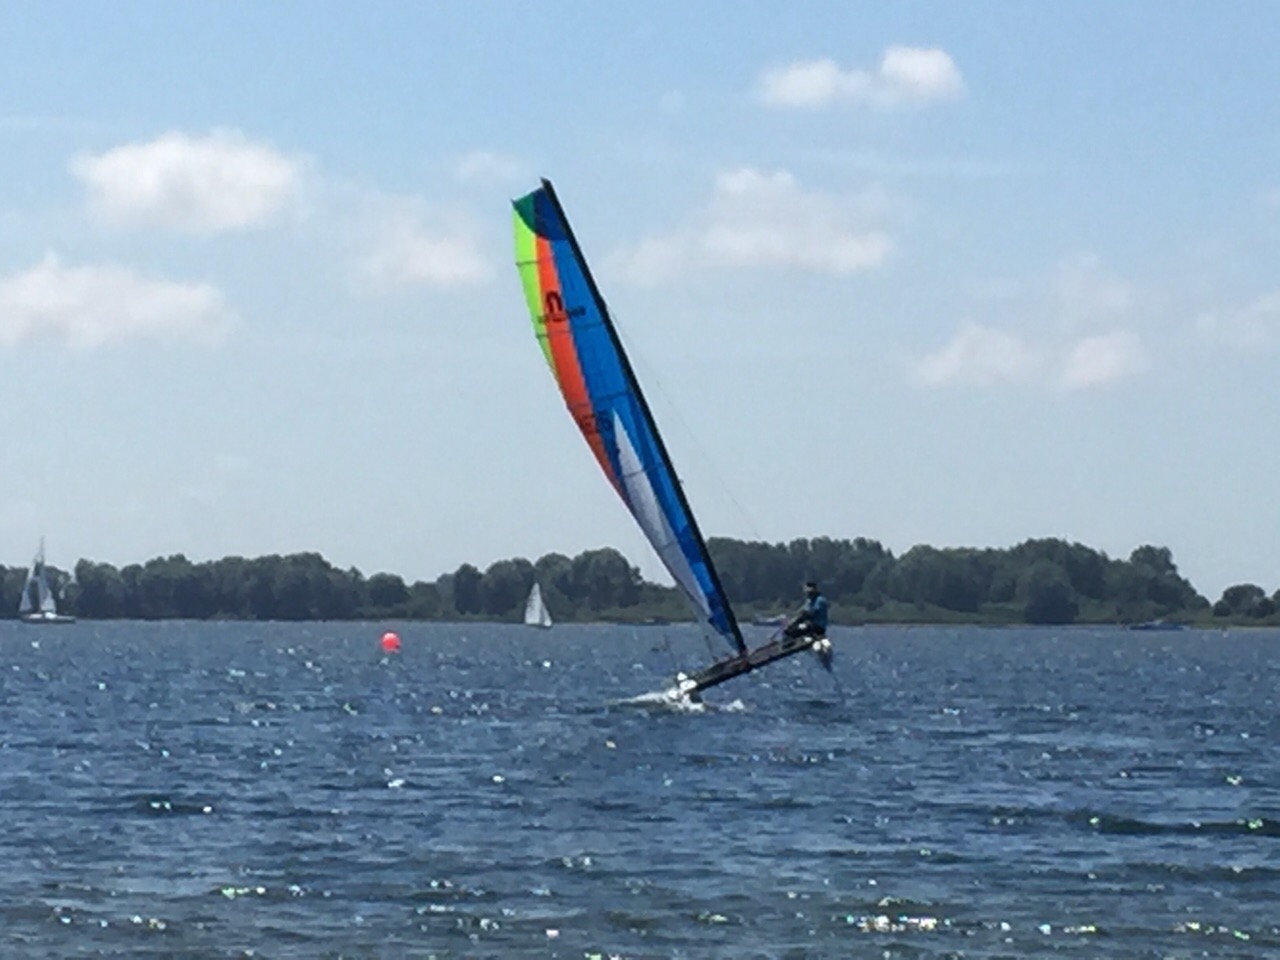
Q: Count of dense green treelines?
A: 1